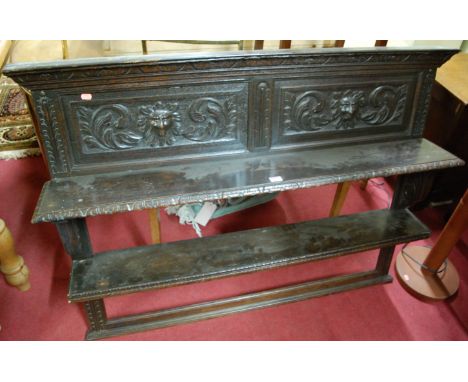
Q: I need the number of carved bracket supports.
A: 2